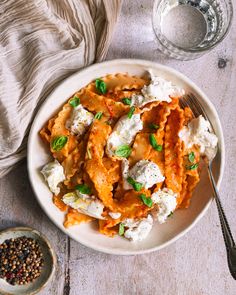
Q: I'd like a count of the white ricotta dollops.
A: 9